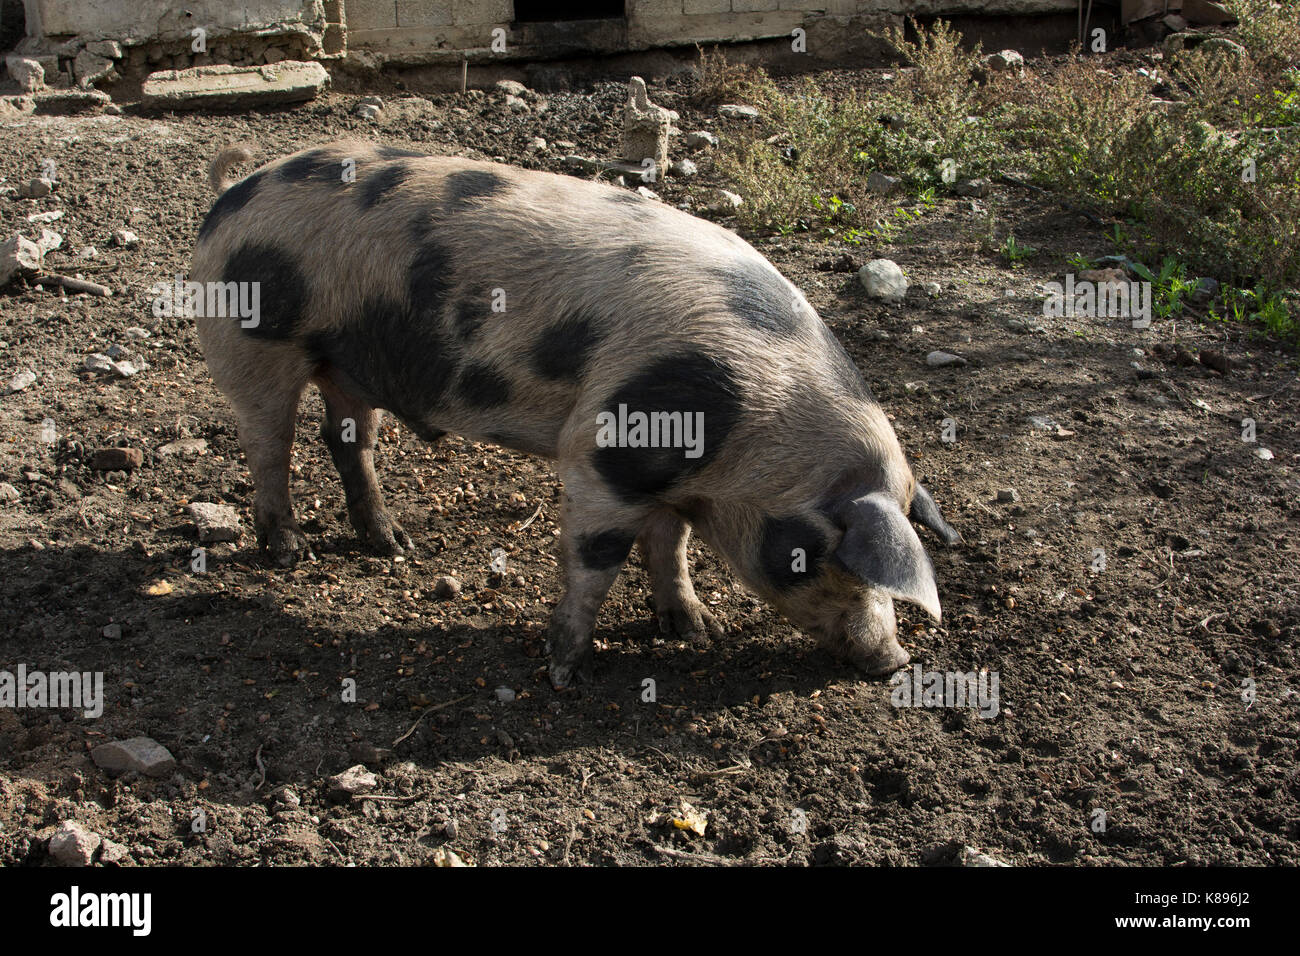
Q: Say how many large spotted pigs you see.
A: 1